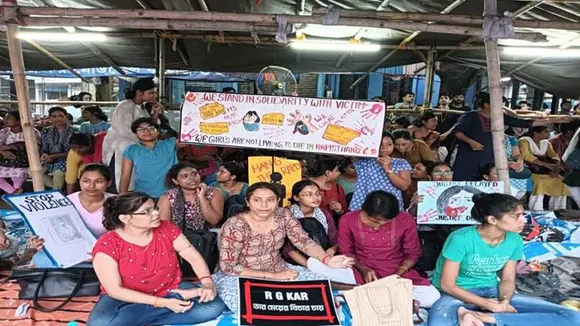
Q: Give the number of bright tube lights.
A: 3